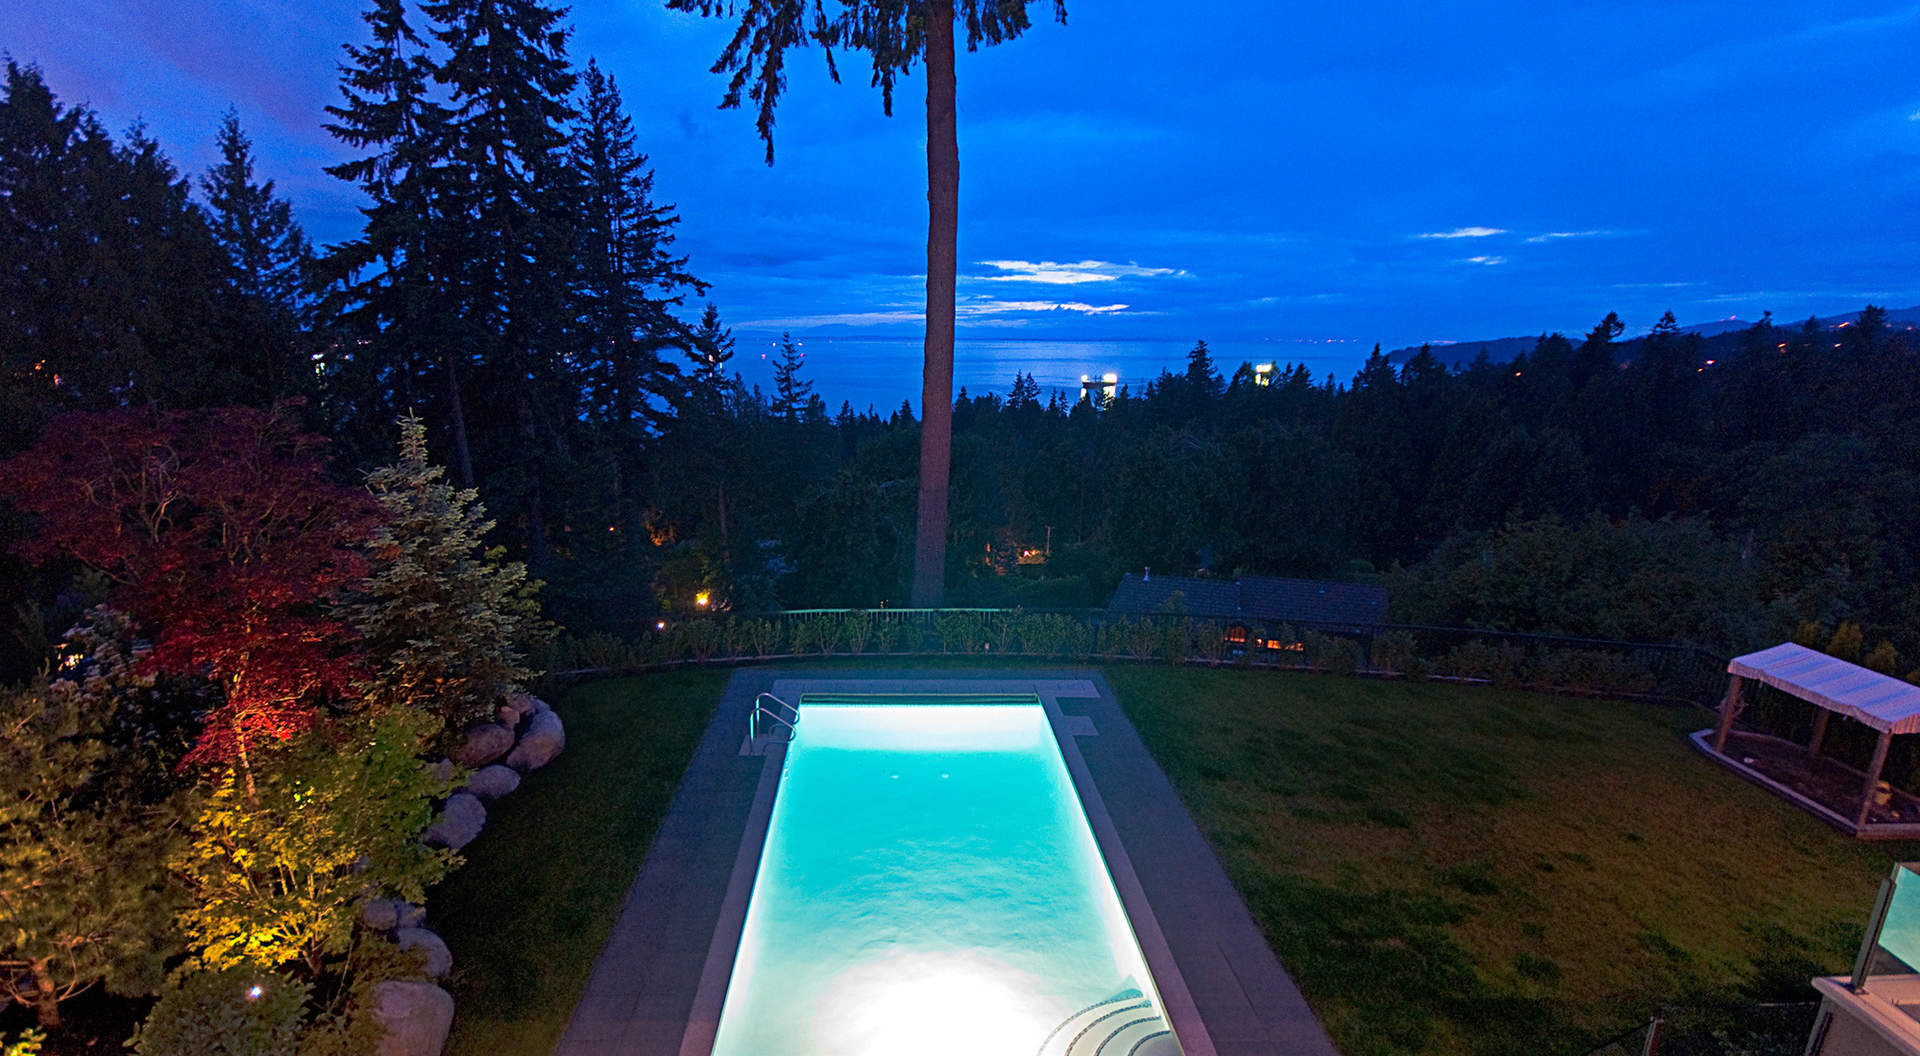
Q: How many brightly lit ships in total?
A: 2